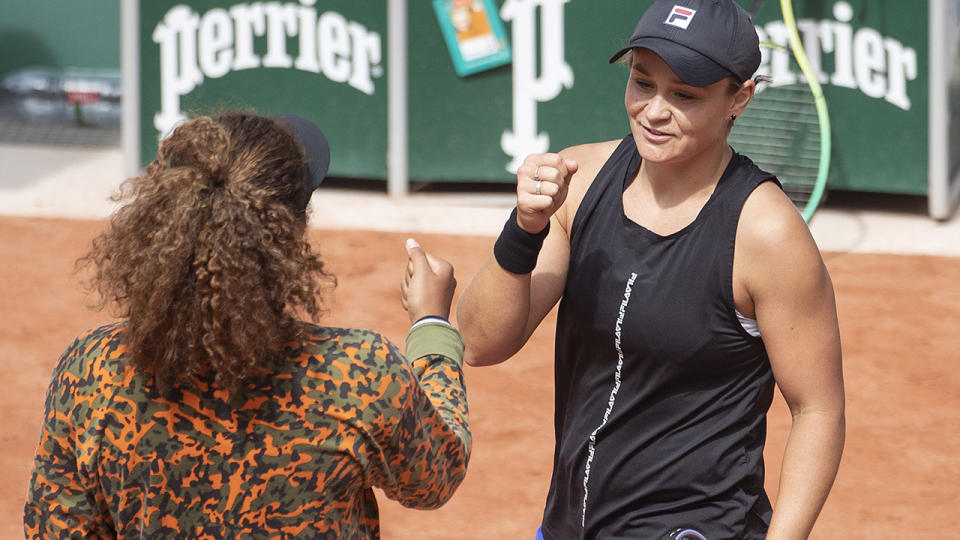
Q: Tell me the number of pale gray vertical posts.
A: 3